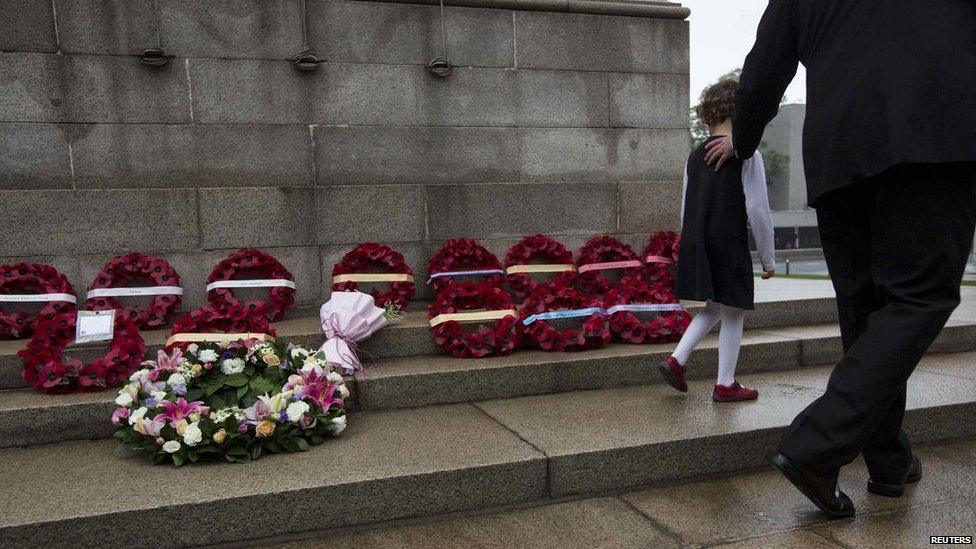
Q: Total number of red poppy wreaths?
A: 13